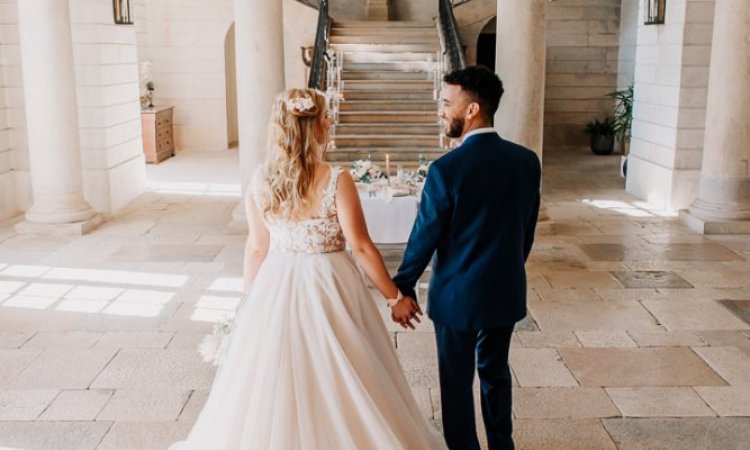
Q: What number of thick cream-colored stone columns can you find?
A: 4